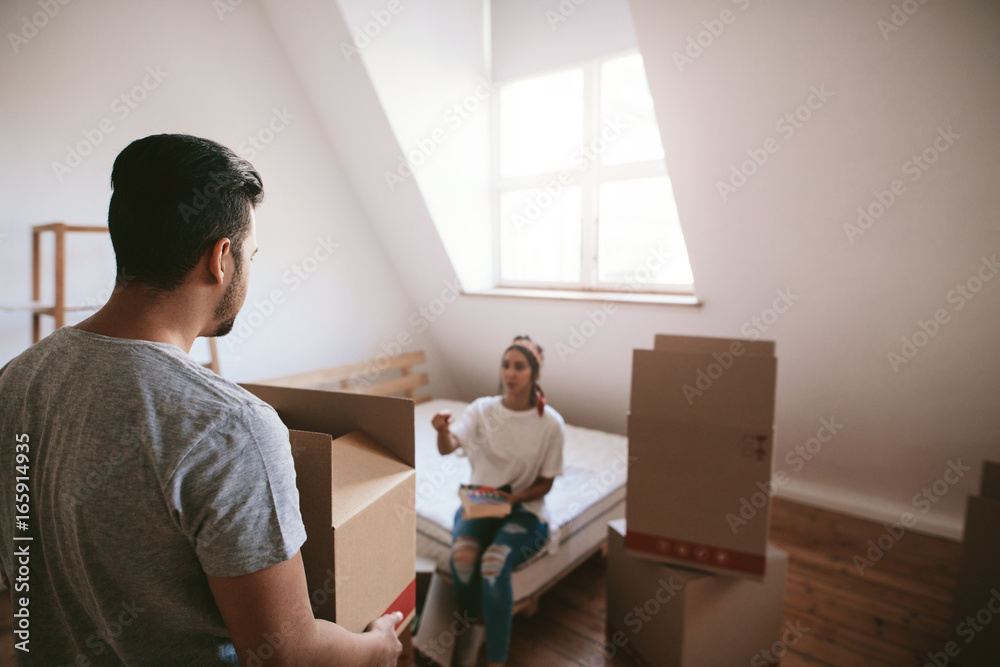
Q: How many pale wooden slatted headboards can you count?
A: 1